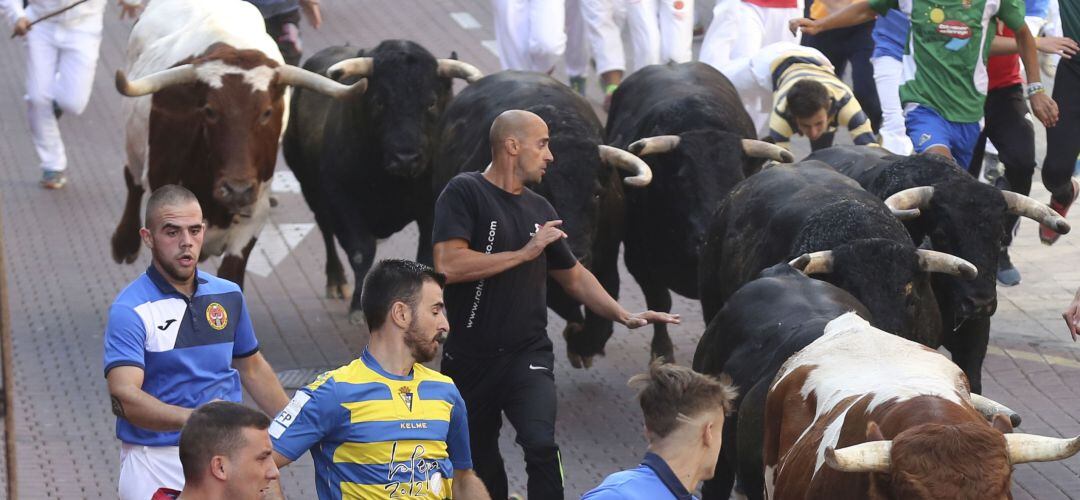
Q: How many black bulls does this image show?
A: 6